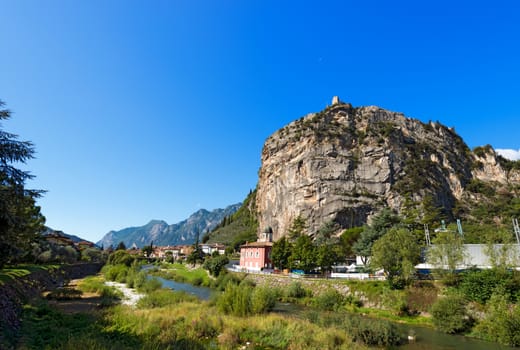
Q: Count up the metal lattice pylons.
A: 2